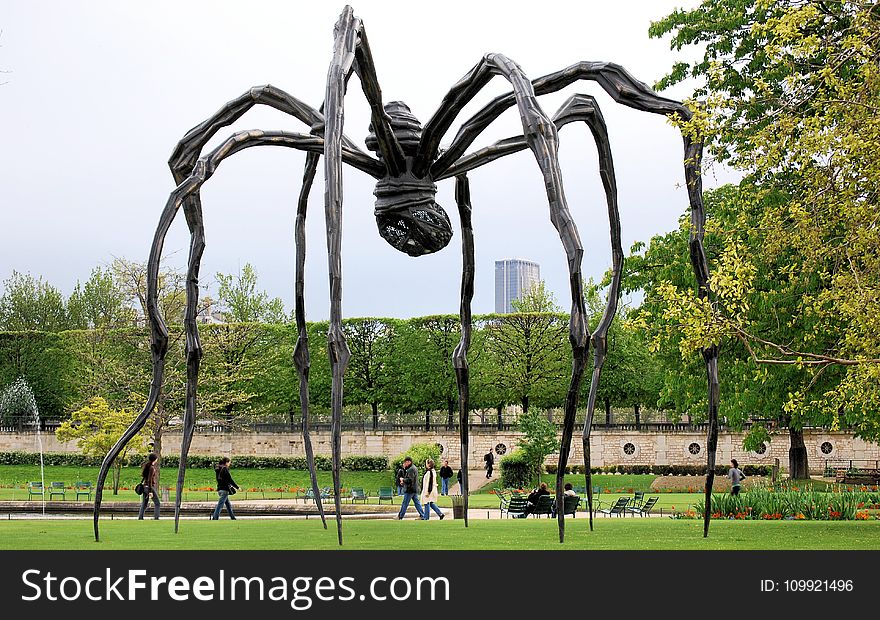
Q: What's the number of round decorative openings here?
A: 6